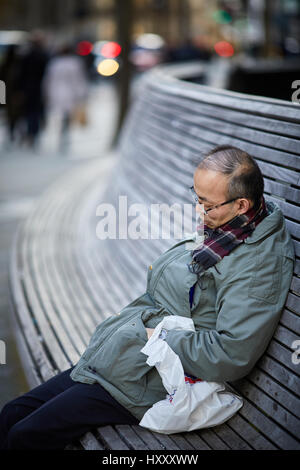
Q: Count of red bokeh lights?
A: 3